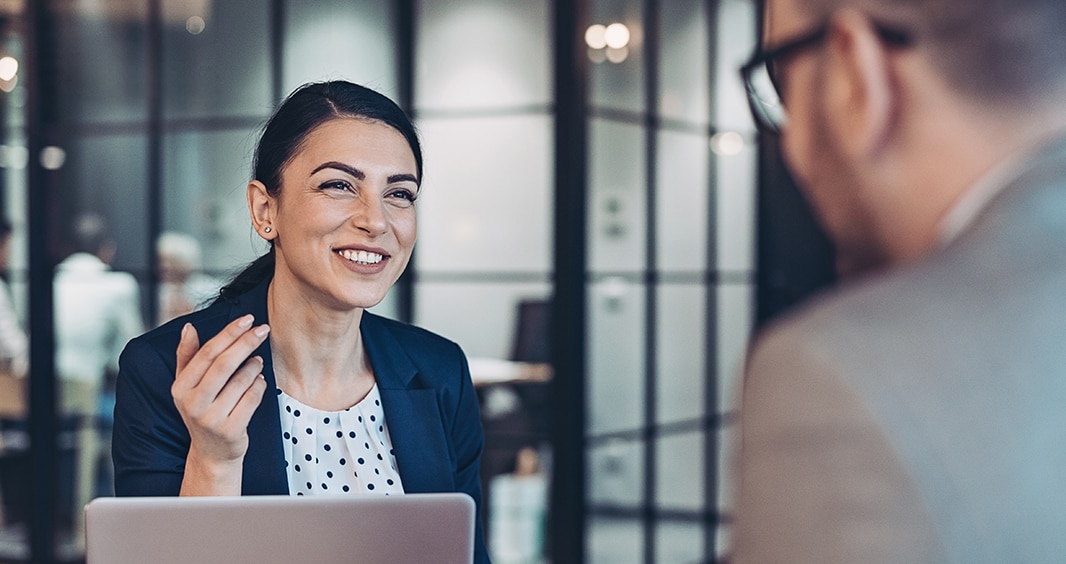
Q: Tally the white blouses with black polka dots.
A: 1